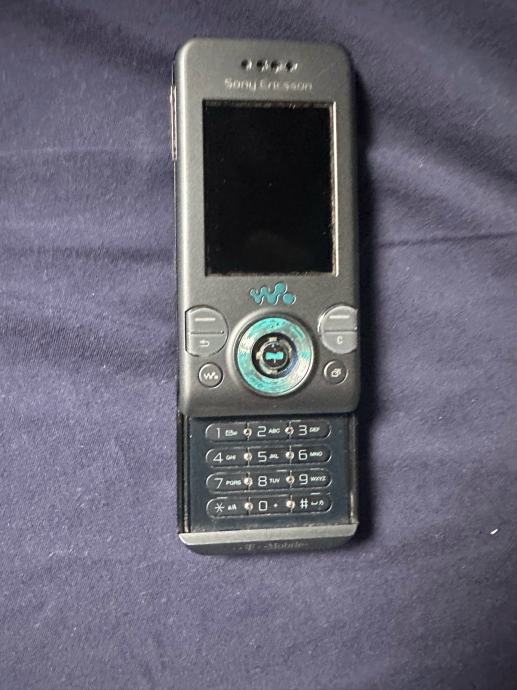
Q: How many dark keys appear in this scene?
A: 12